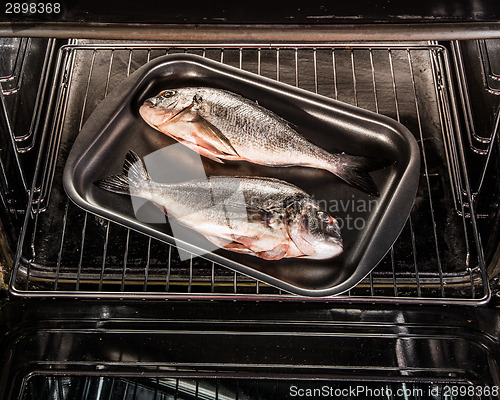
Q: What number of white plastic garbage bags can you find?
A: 0